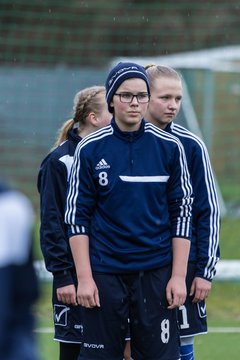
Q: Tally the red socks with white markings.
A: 0